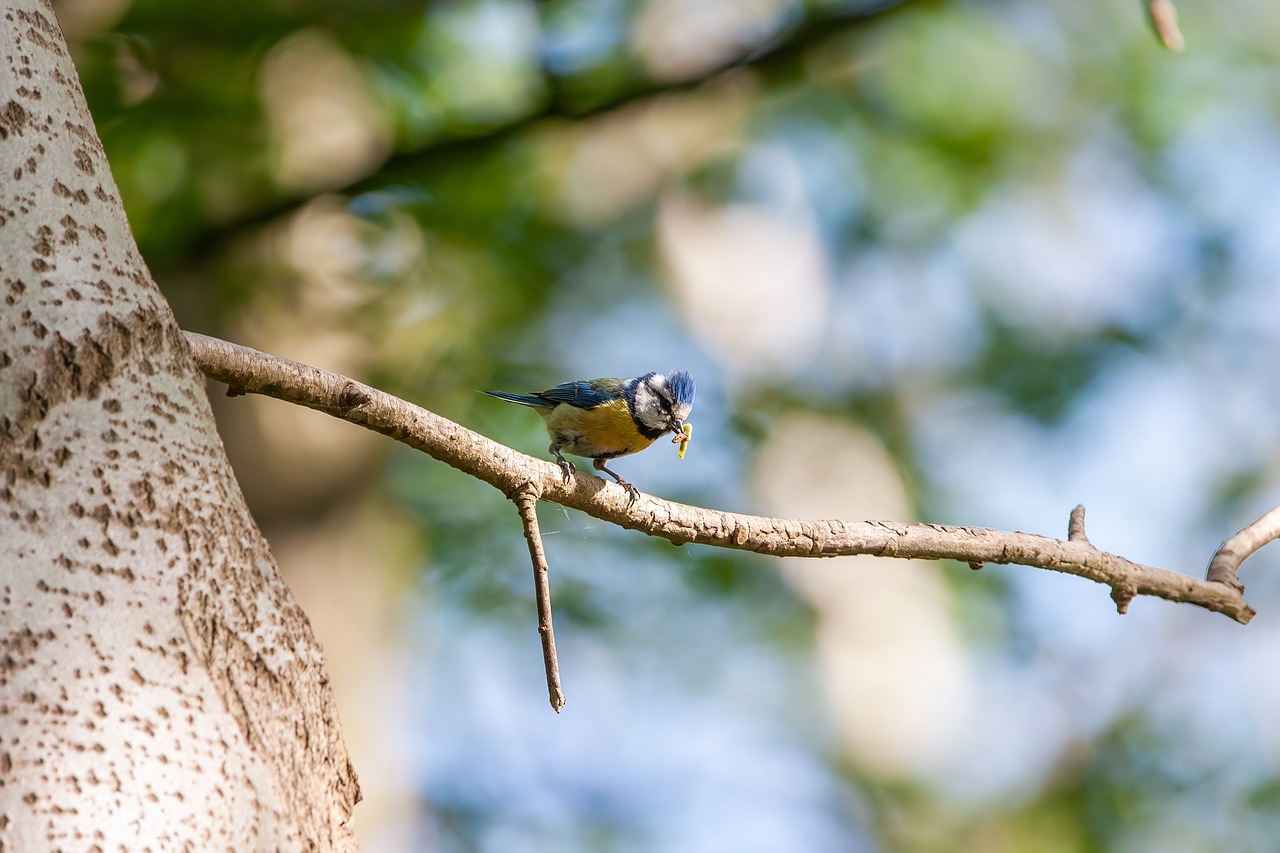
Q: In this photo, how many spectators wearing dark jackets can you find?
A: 0